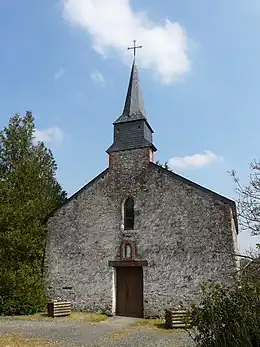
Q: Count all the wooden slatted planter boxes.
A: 2